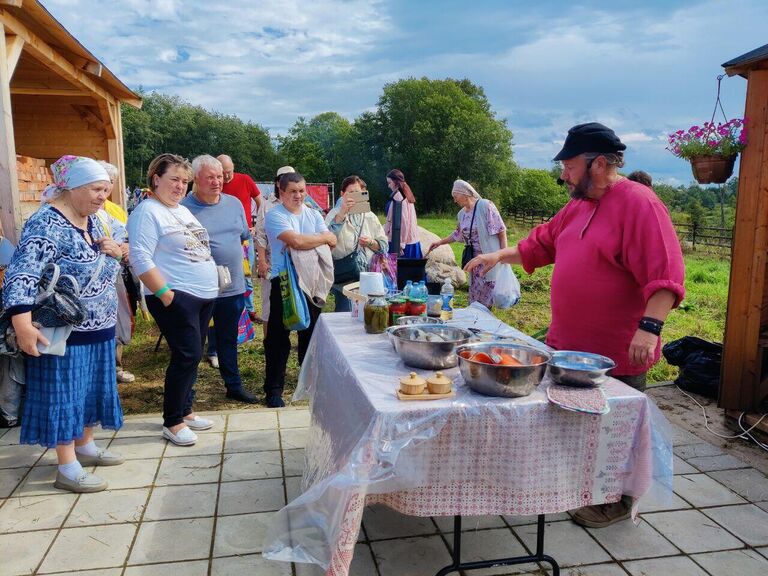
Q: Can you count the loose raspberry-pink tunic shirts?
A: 1